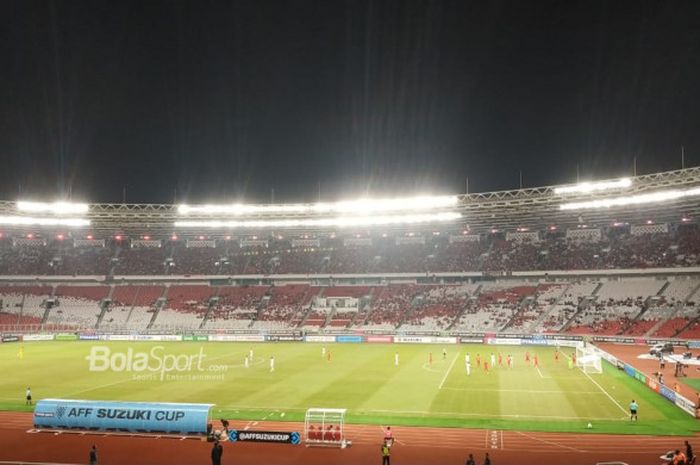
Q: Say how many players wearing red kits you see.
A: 10